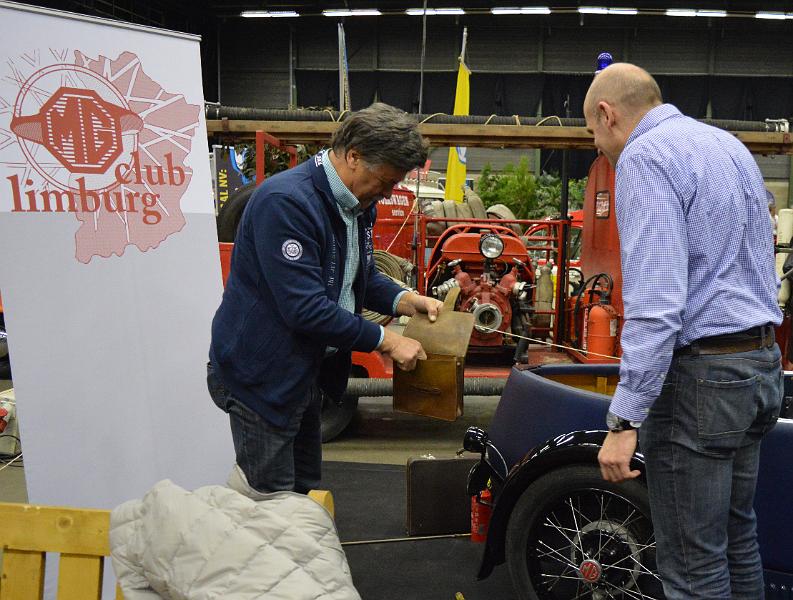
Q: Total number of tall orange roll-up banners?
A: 0